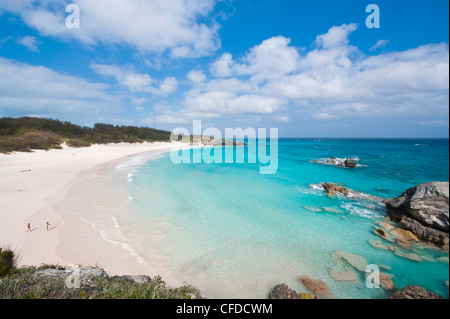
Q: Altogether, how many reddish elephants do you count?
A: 0